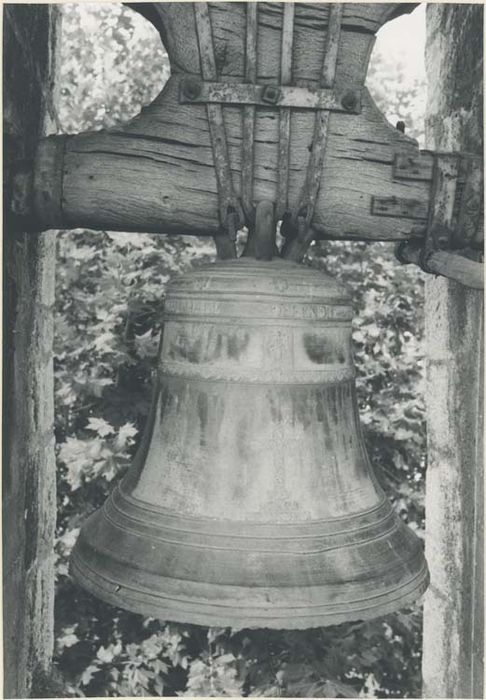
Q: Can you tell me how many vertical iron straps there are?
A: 4